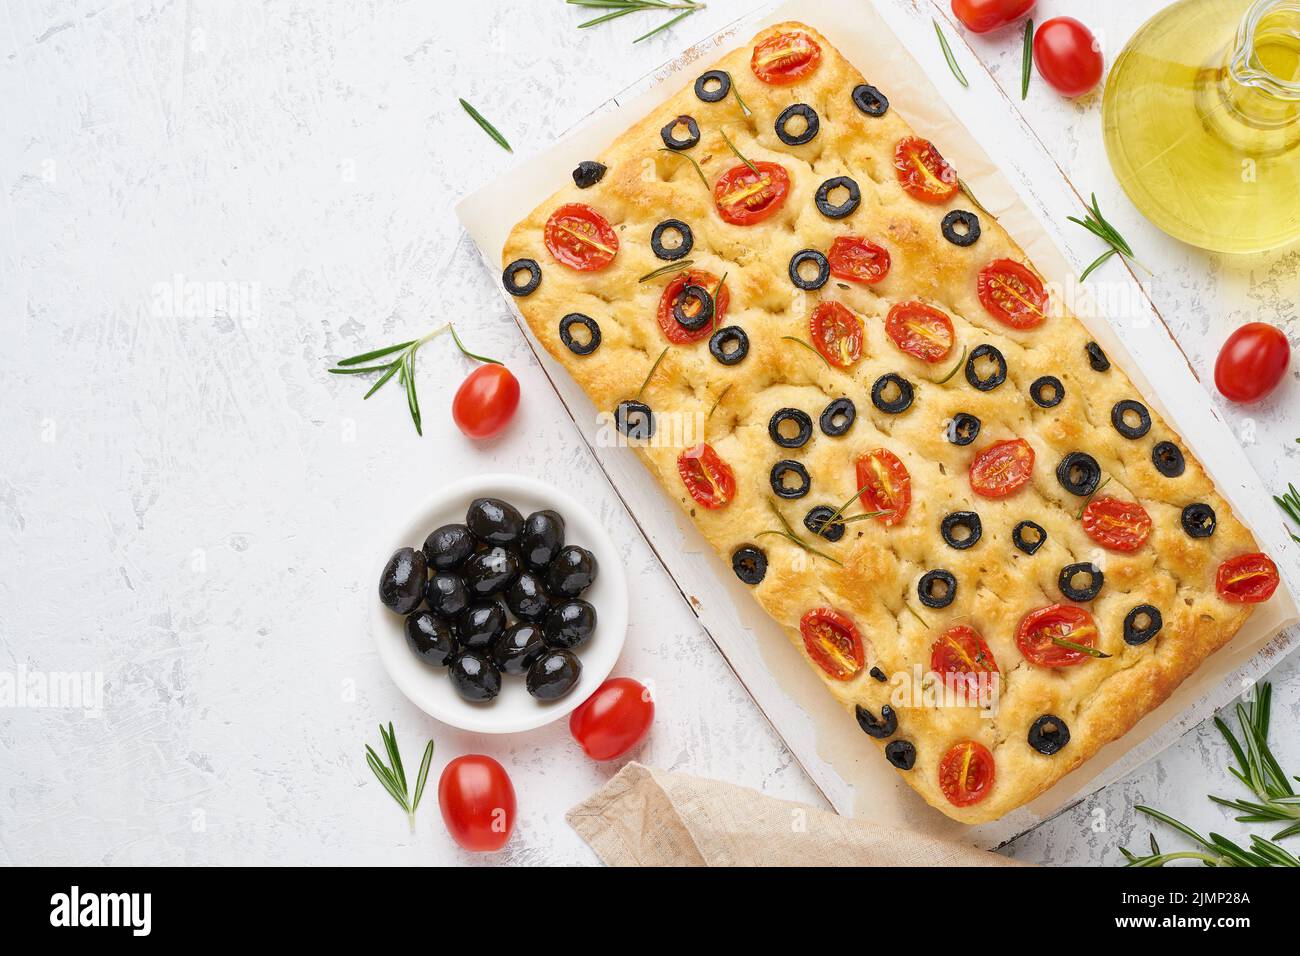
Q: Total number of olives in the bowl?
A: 14